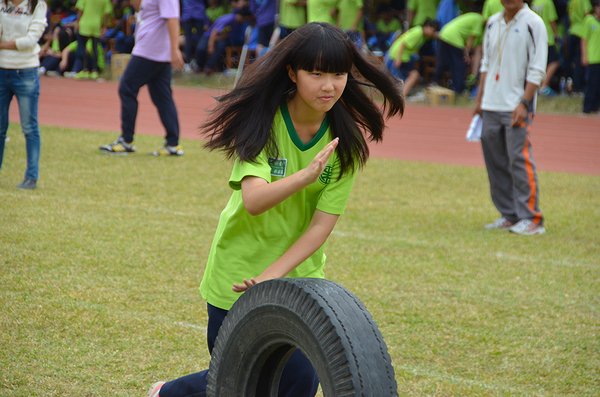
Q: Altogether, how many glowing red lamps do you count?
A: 0